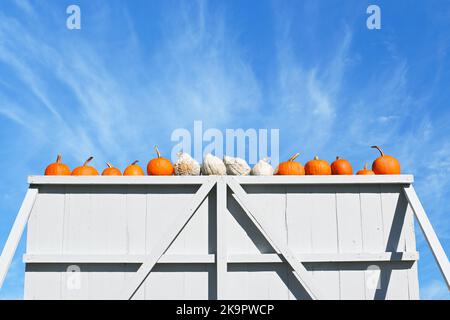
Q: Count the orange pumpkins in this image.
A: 10